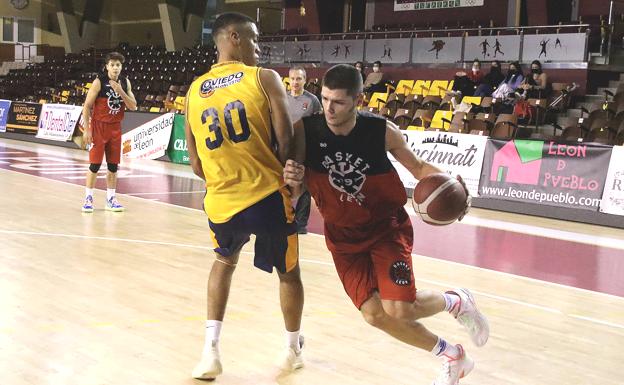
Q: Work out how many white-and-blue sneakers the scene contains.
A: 2